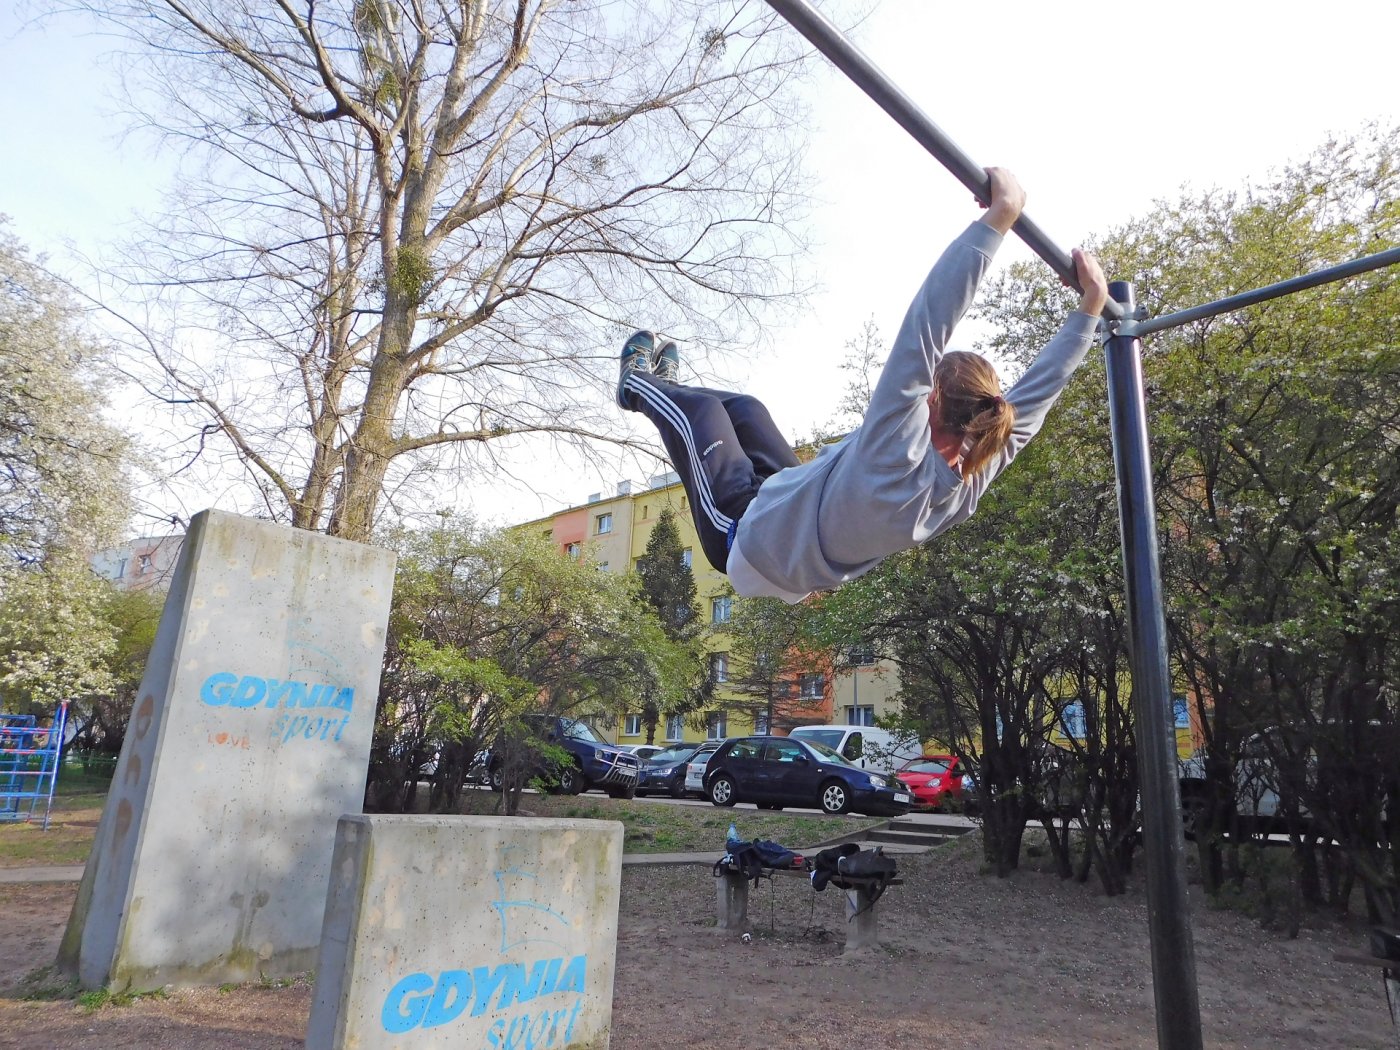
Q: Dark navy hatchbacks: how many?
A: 1